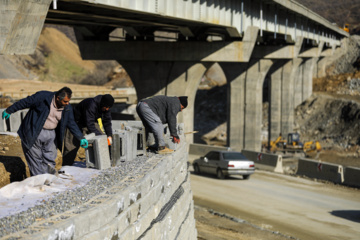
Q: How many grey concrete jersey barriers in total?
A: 4